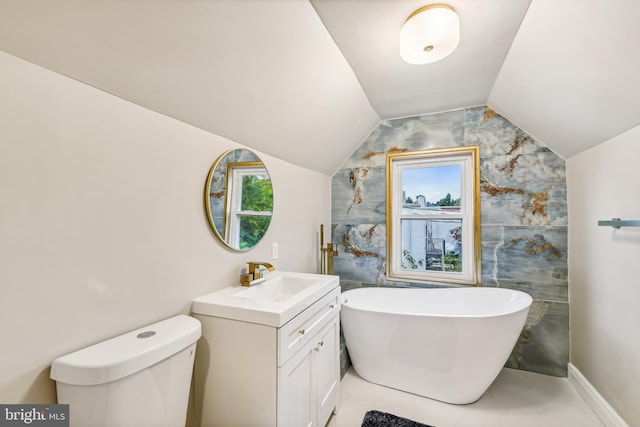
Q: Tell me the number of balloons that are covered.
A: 0